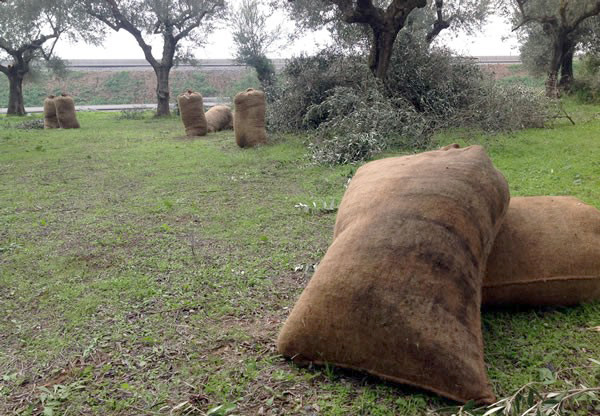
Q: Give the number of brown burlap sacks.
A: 7